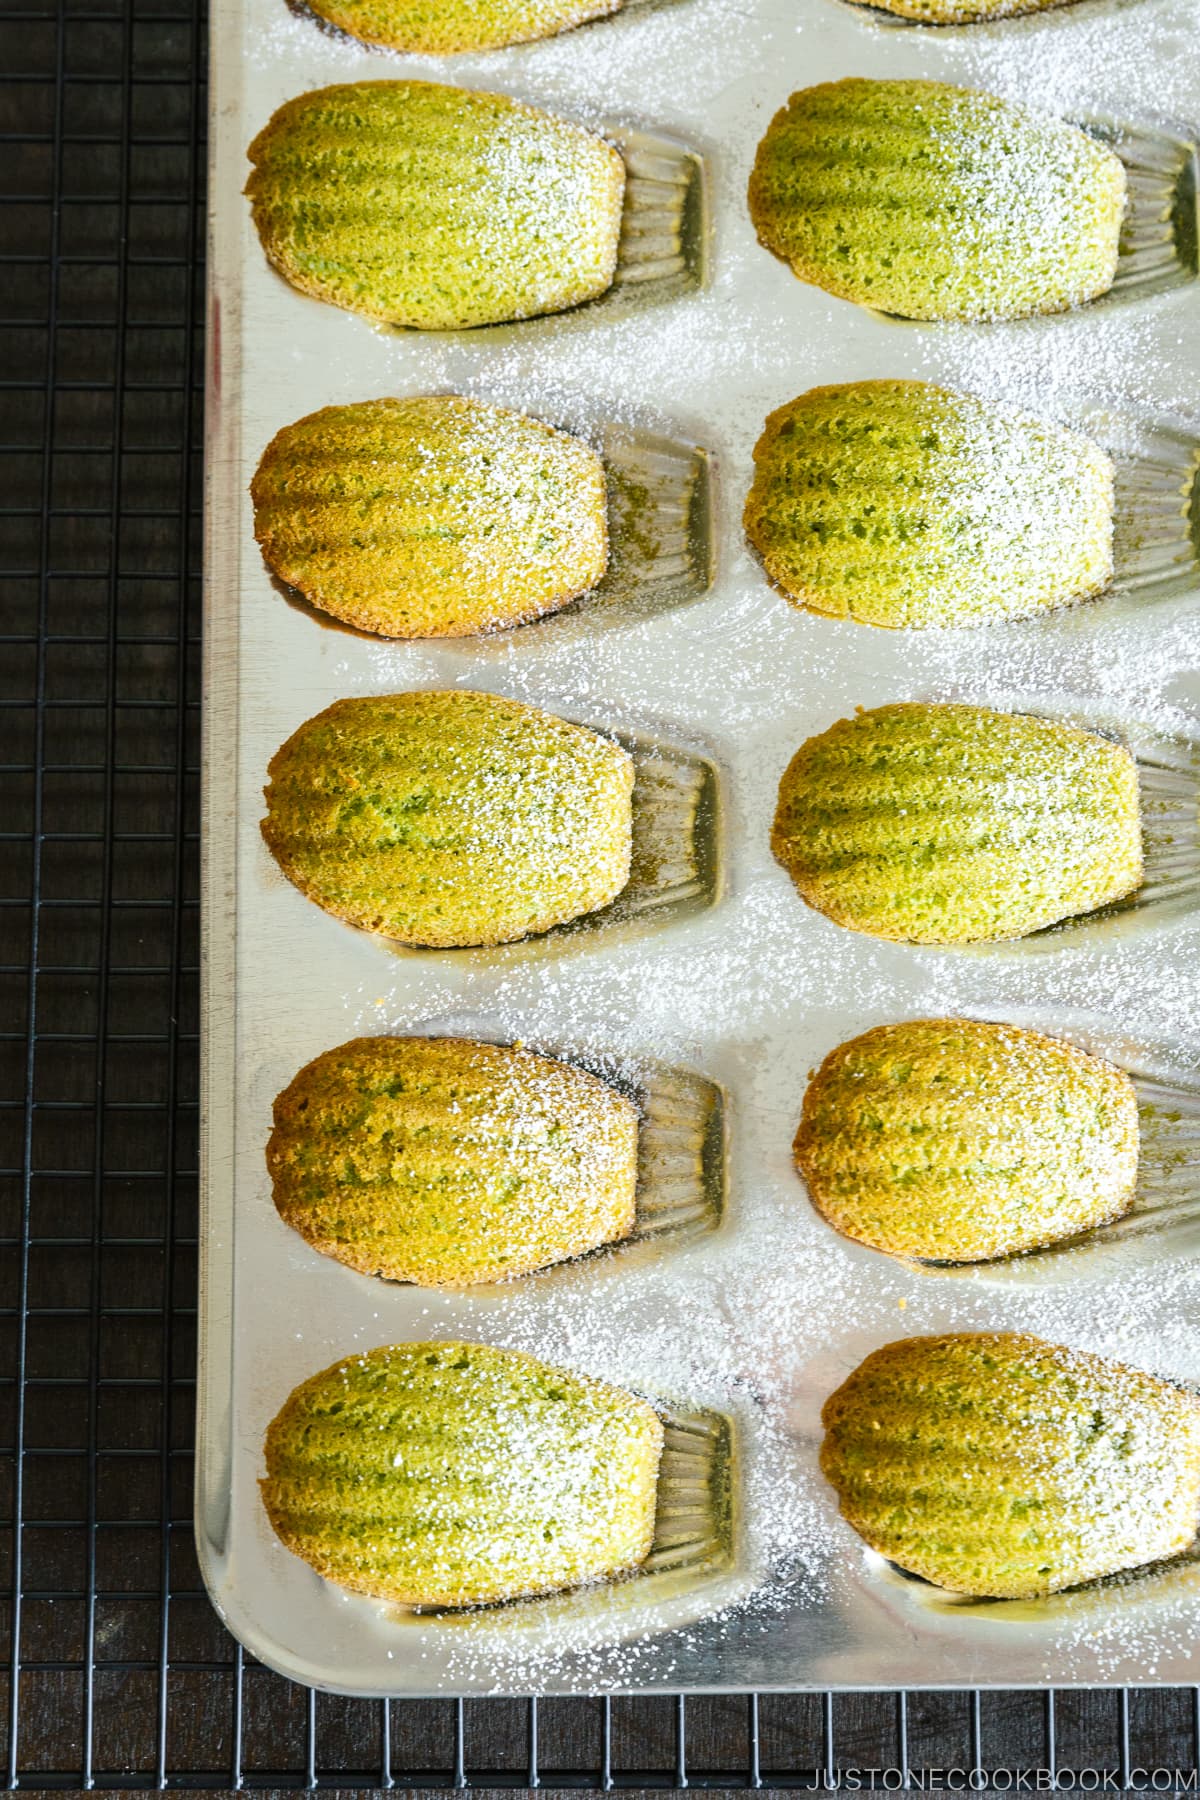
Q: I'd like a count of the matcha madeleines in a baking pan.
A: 12